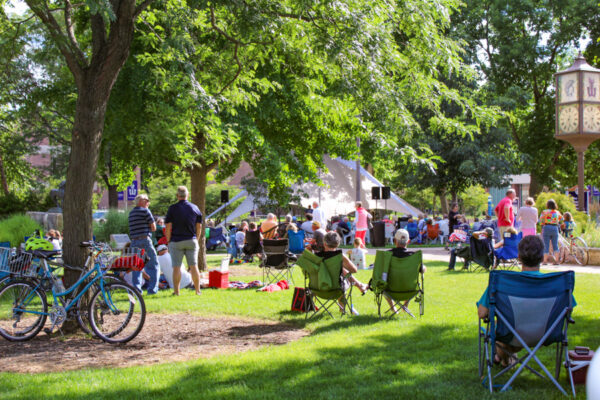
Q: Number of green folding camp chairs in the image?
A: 2